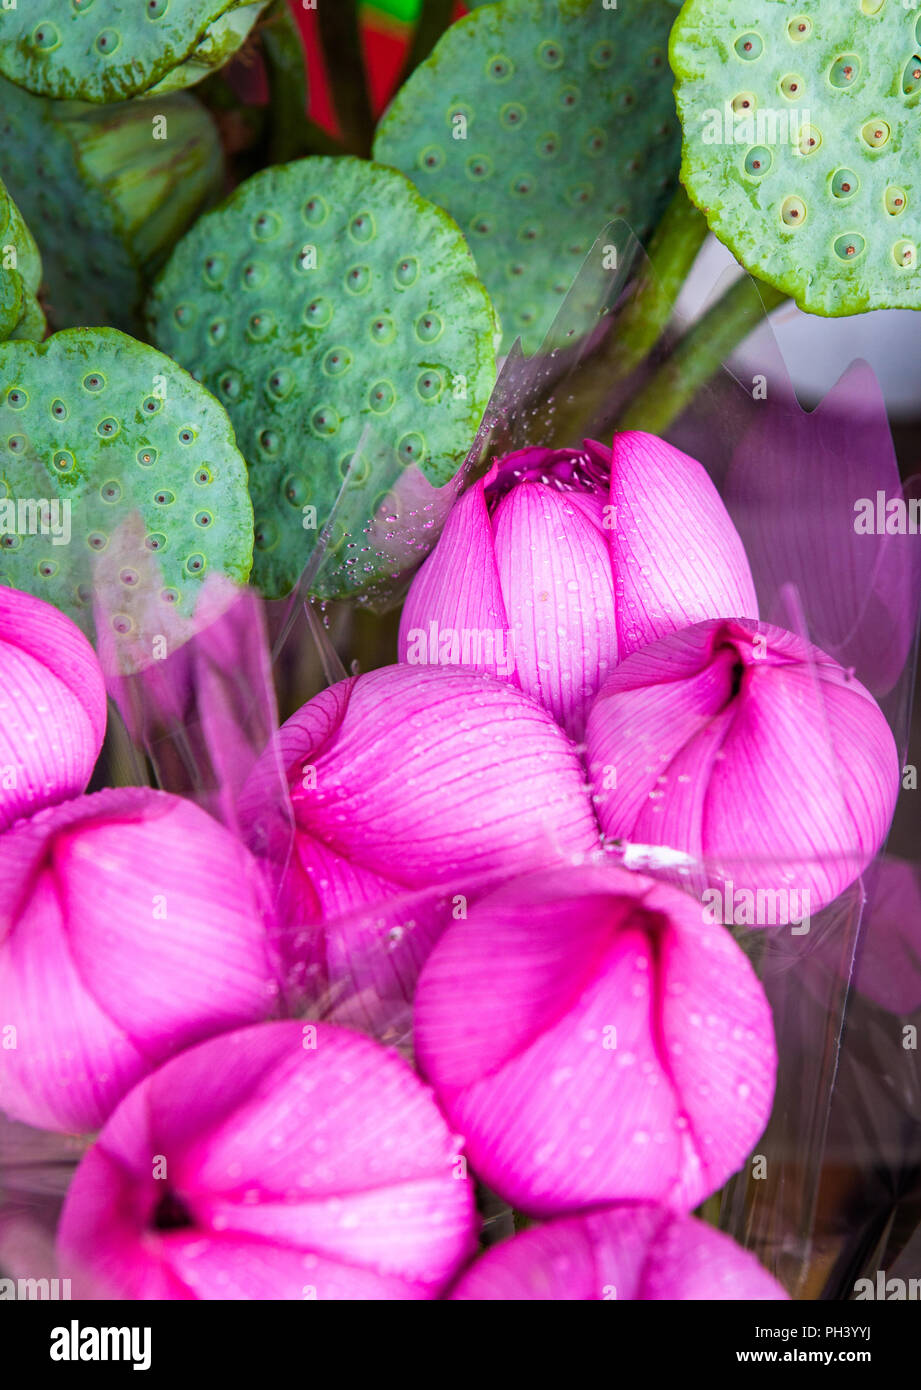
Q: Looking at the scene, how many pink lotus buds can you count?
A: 8